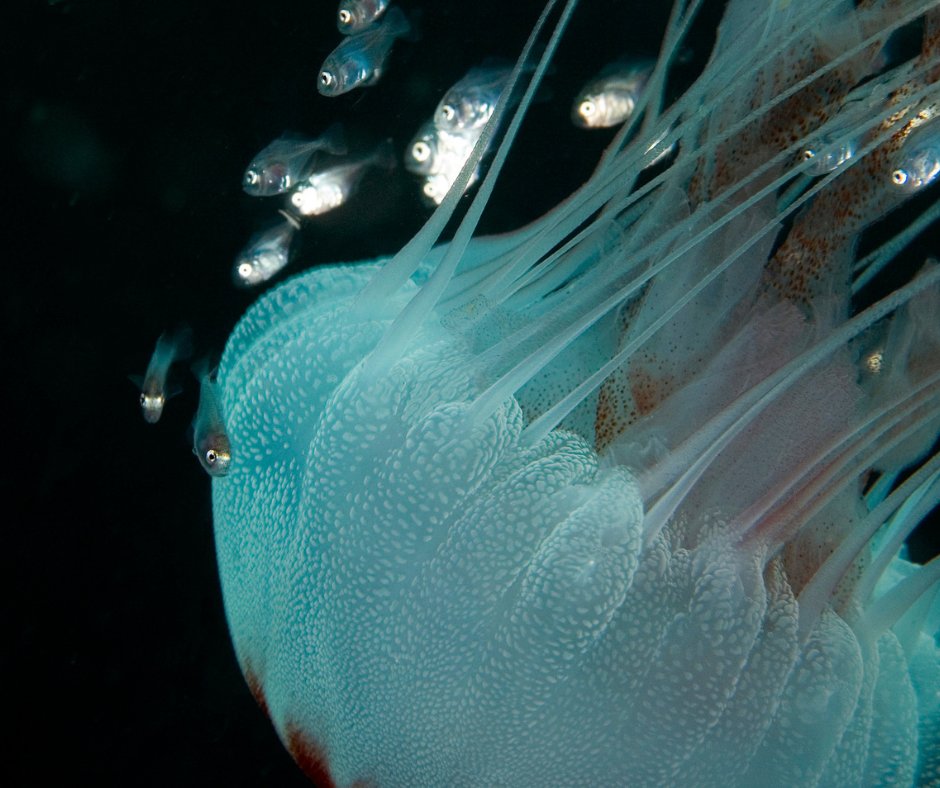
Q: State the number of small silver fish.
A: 13